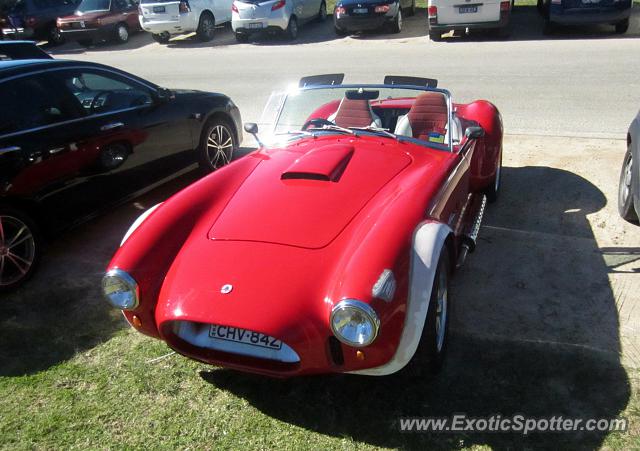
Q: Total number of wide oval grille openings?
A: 1